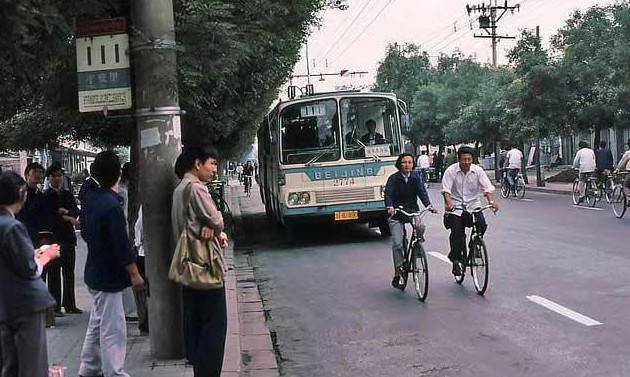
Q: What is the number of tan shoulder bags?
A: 1